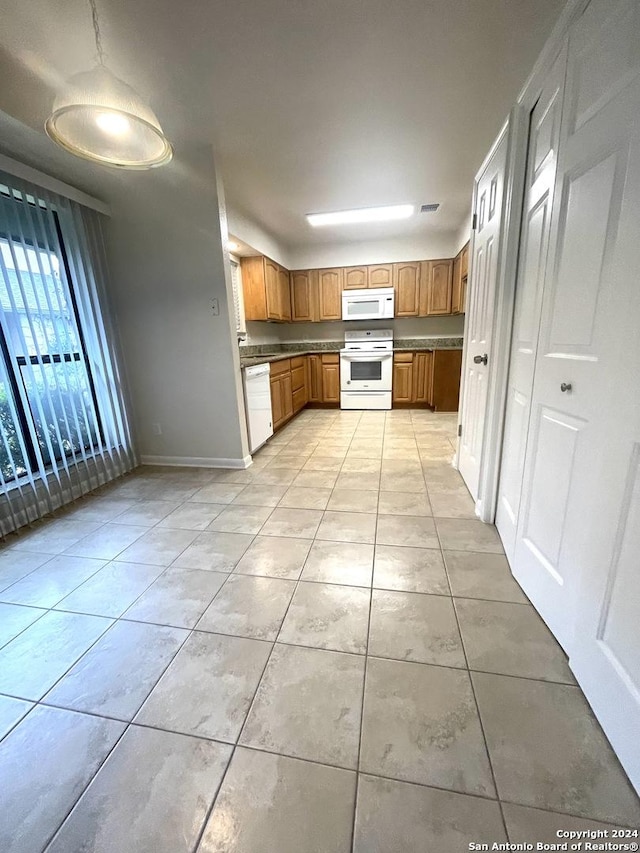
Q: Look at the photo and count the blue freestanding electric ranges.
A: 0